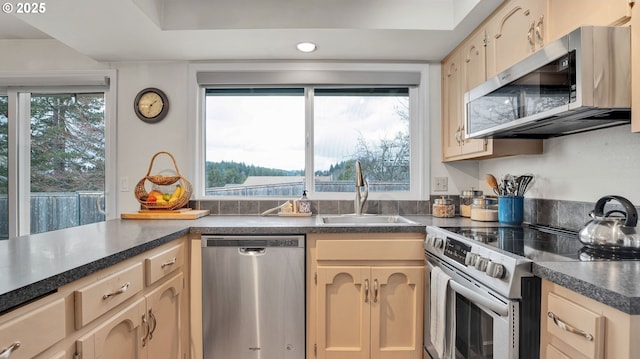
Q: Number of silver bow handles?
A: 12